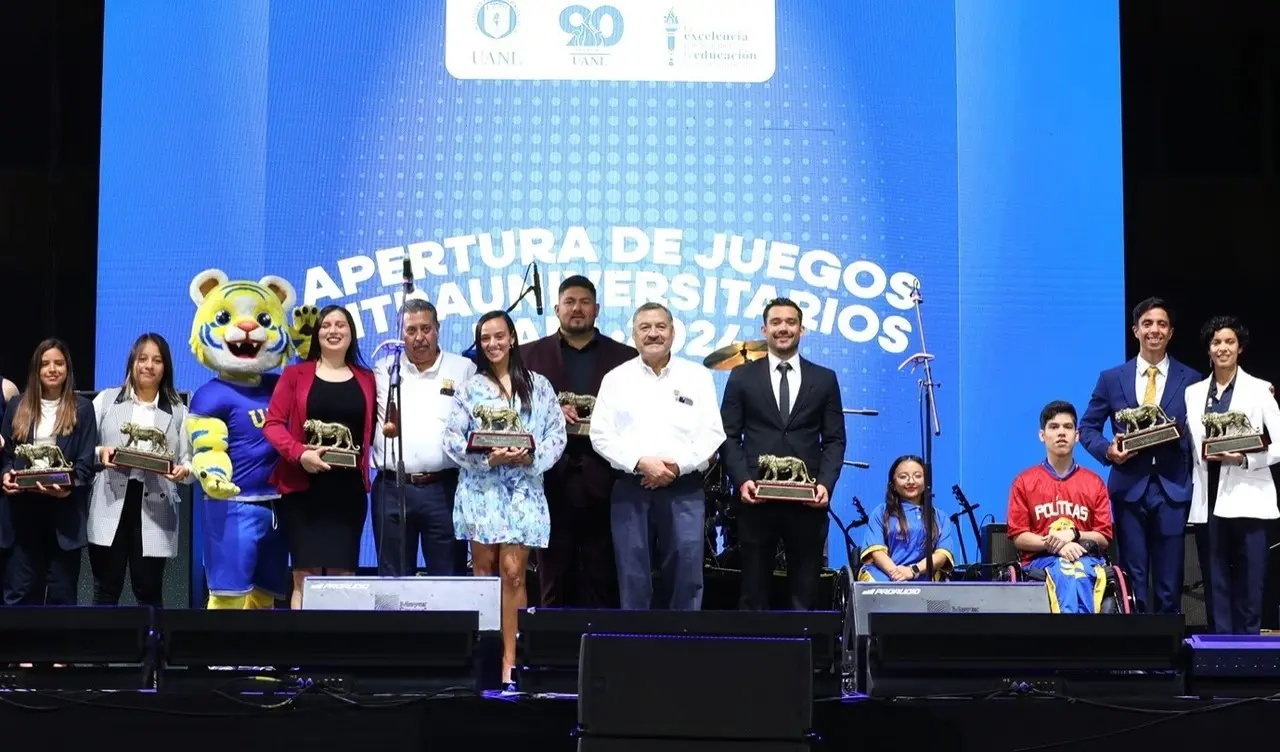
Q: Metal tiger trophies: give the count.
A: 8